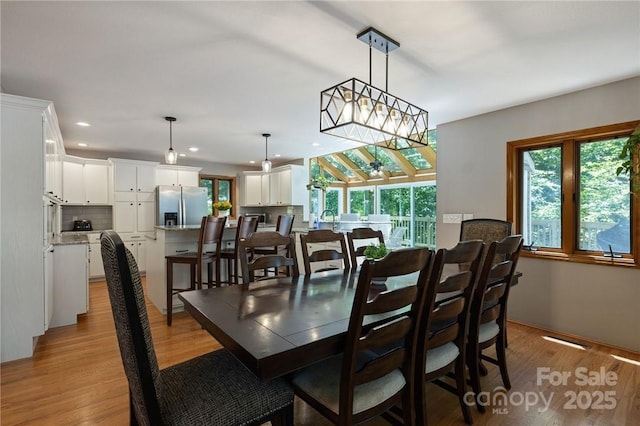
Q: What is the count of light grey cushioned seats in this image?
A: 3